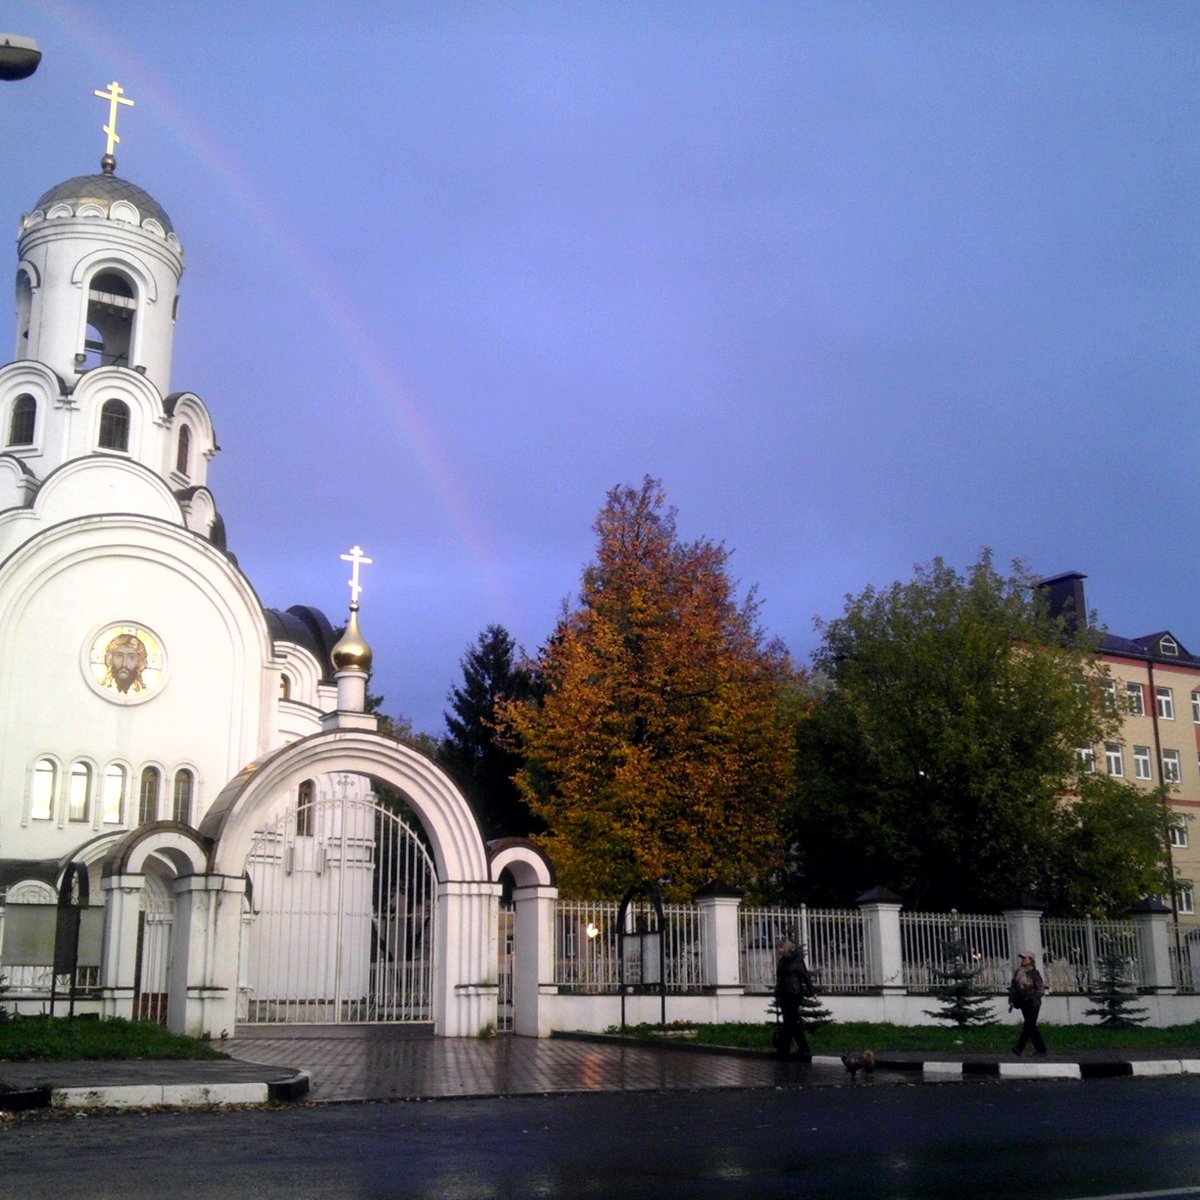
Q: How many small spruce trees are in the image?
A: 3